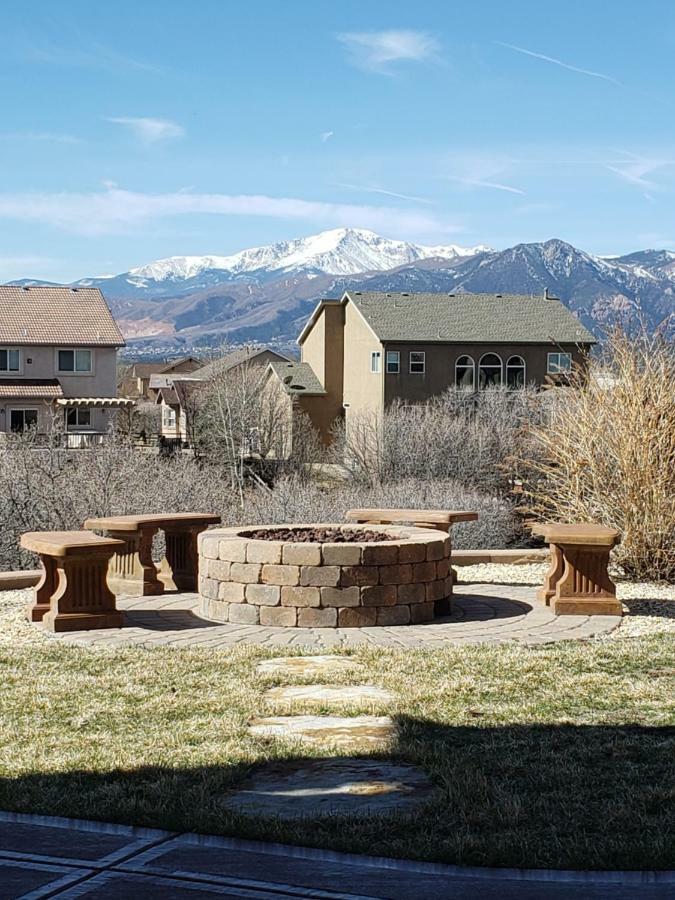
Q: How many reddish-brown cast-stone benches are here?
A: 4